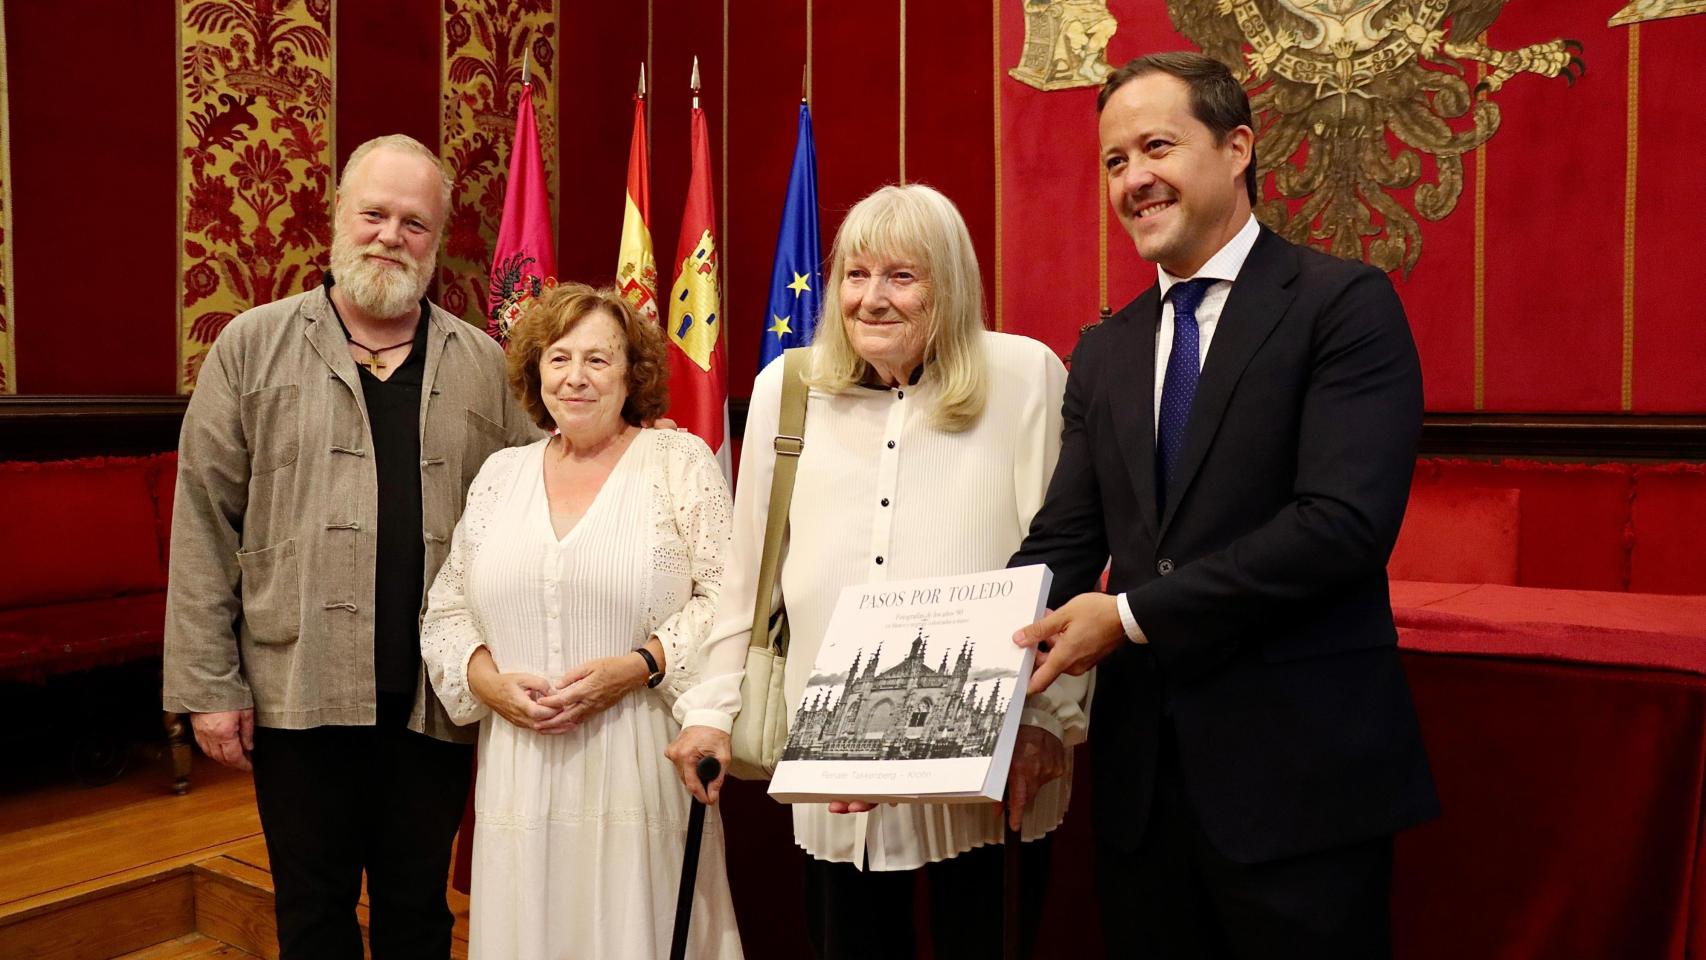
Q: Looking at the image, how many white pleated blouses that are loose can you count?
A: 1